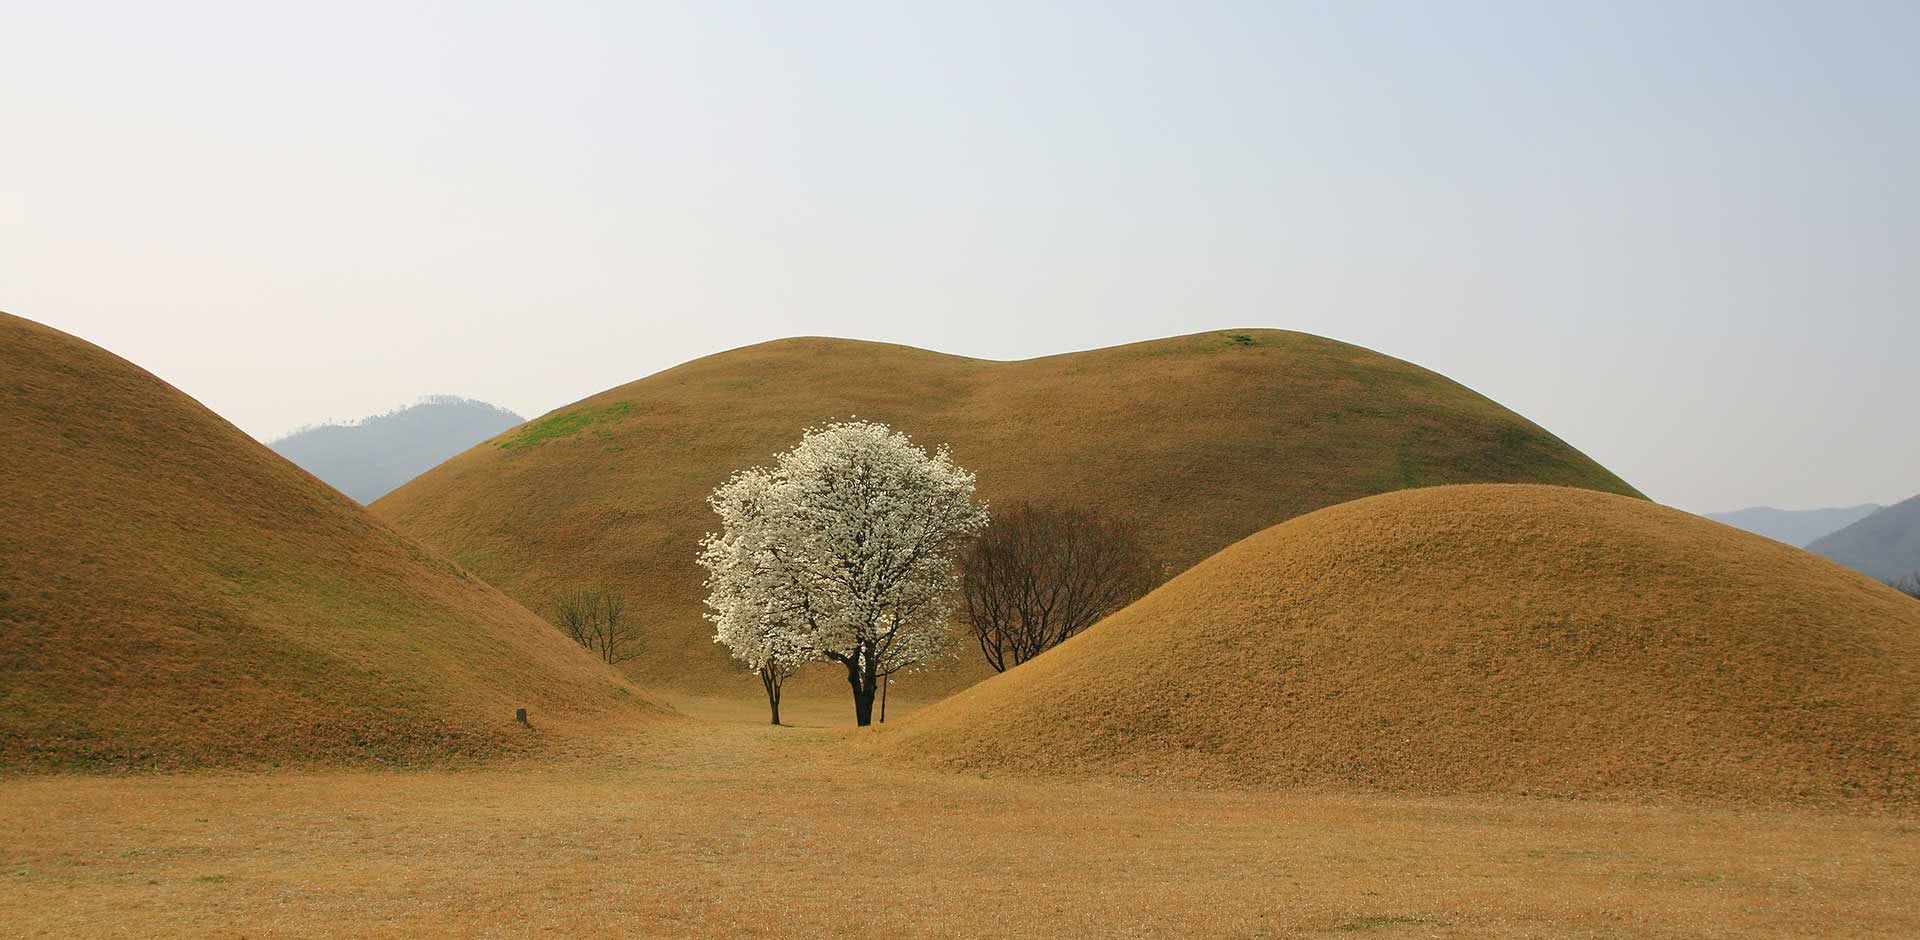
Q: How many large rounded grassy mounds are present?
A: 3